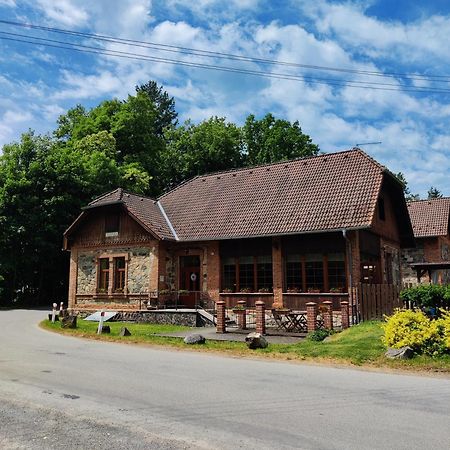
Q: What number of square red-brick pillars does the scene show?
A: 6